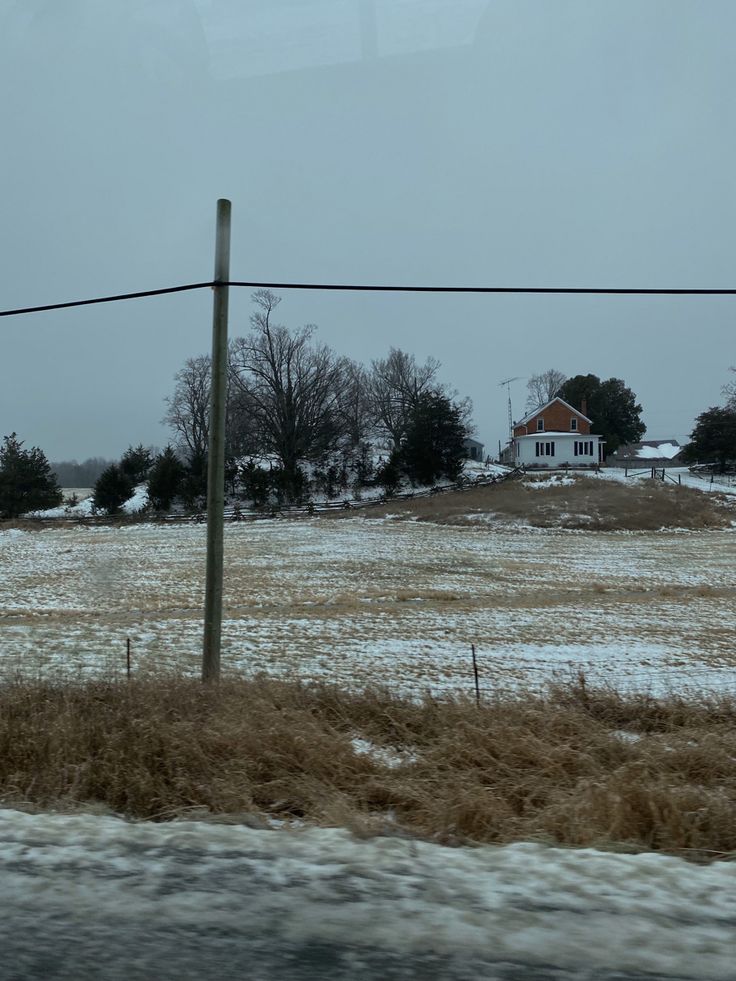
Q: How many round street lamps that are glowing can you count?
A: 0